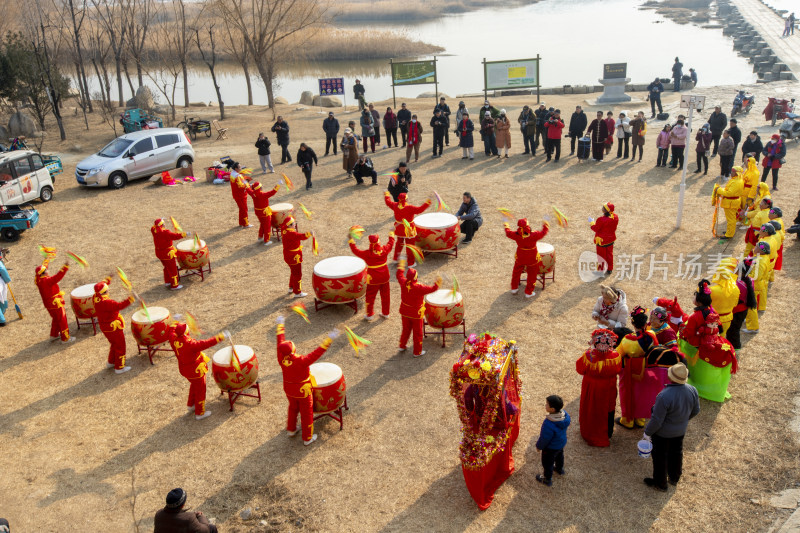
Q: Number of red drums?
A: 10